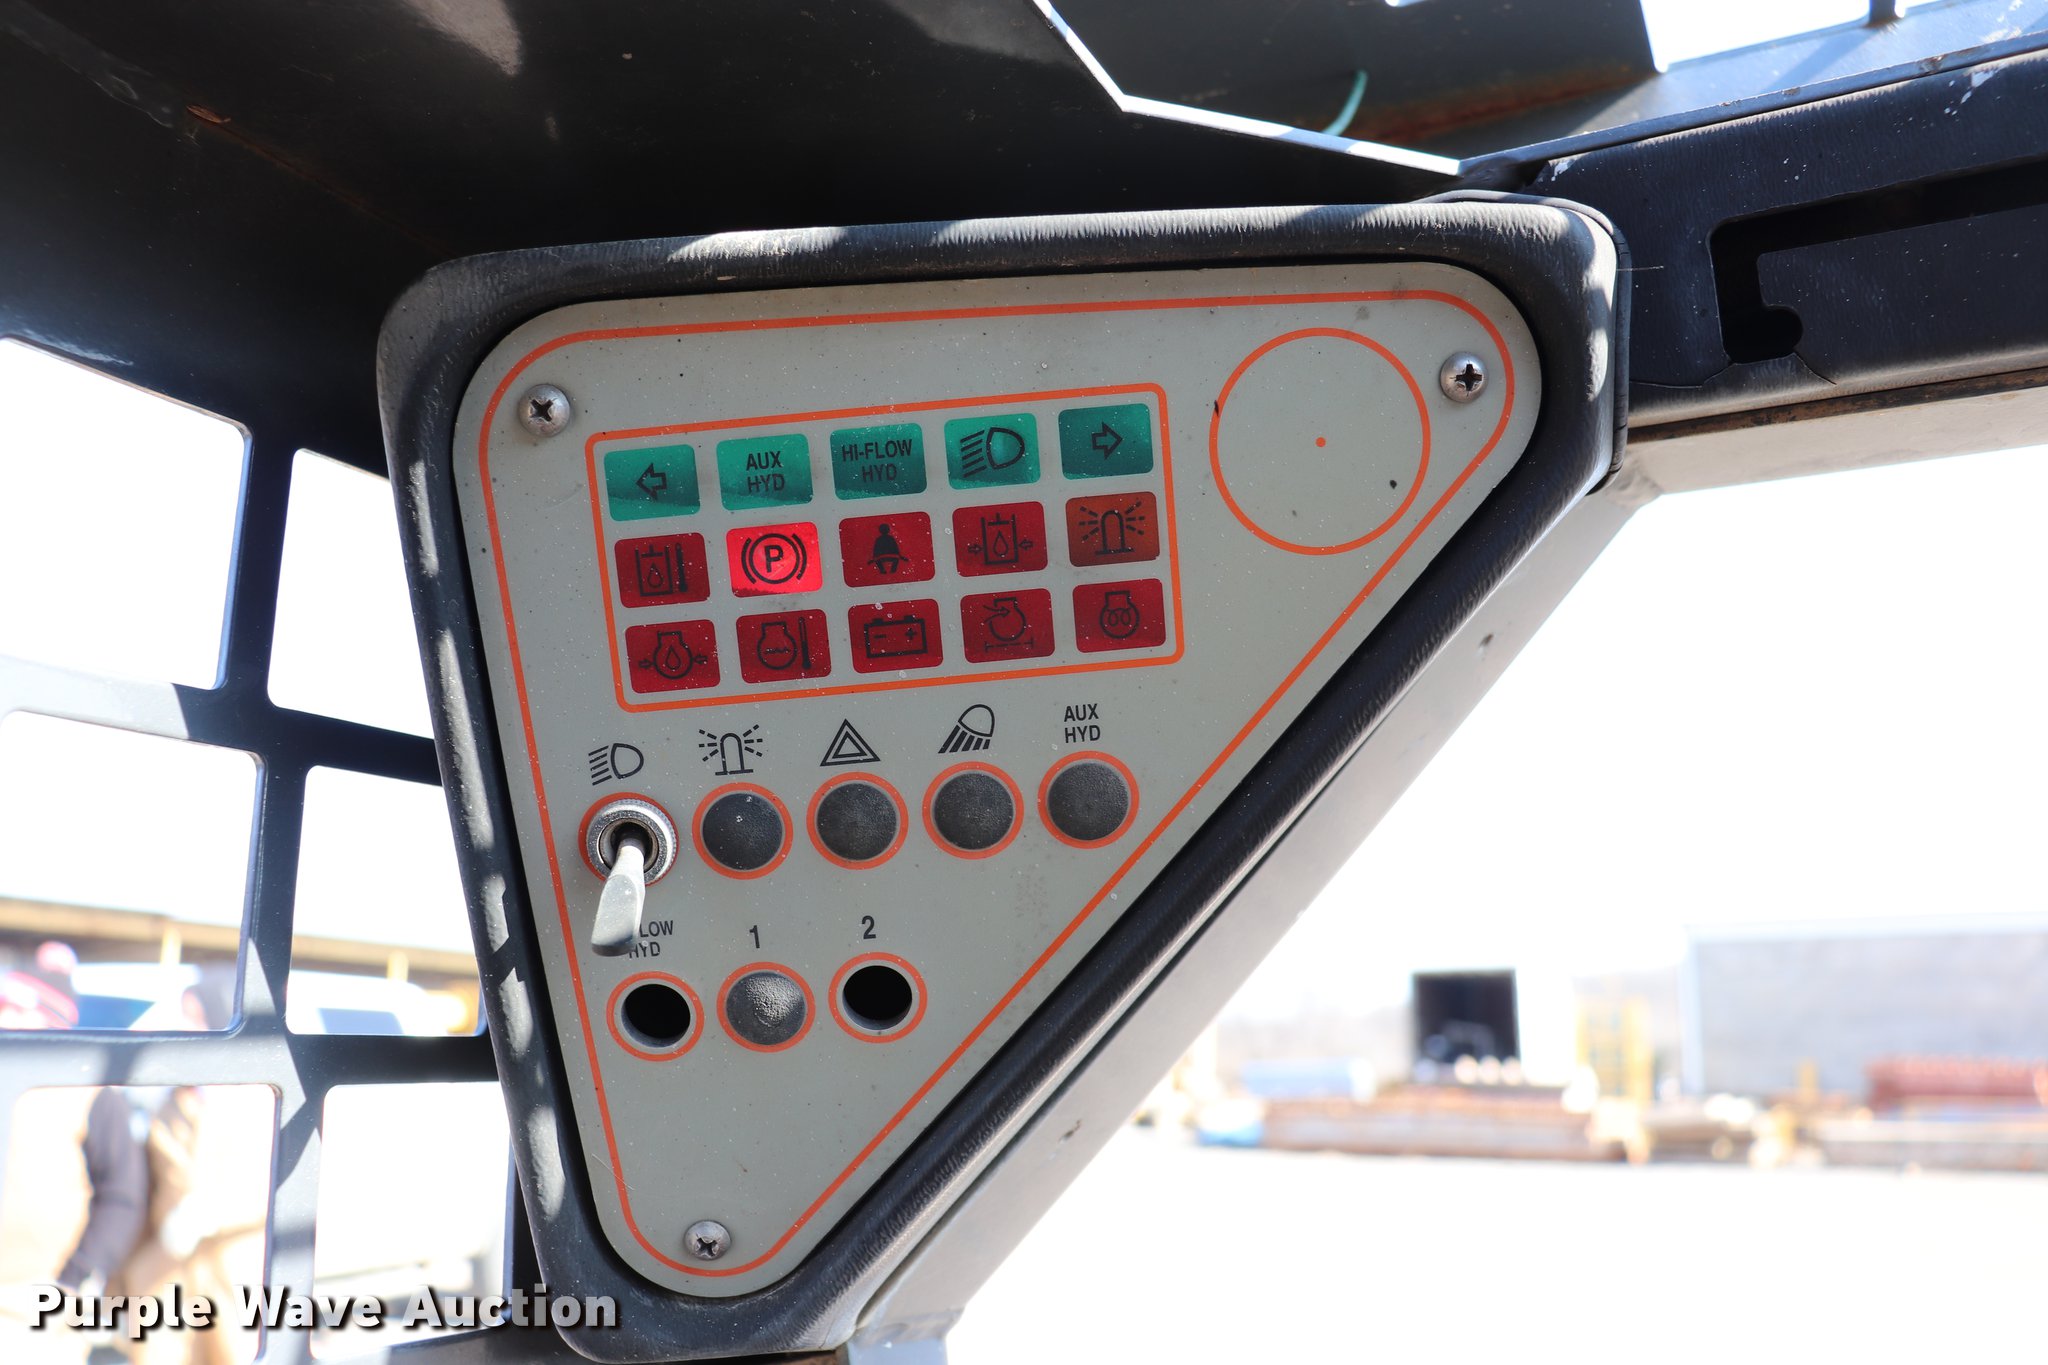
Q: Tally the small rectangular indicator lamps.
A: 15